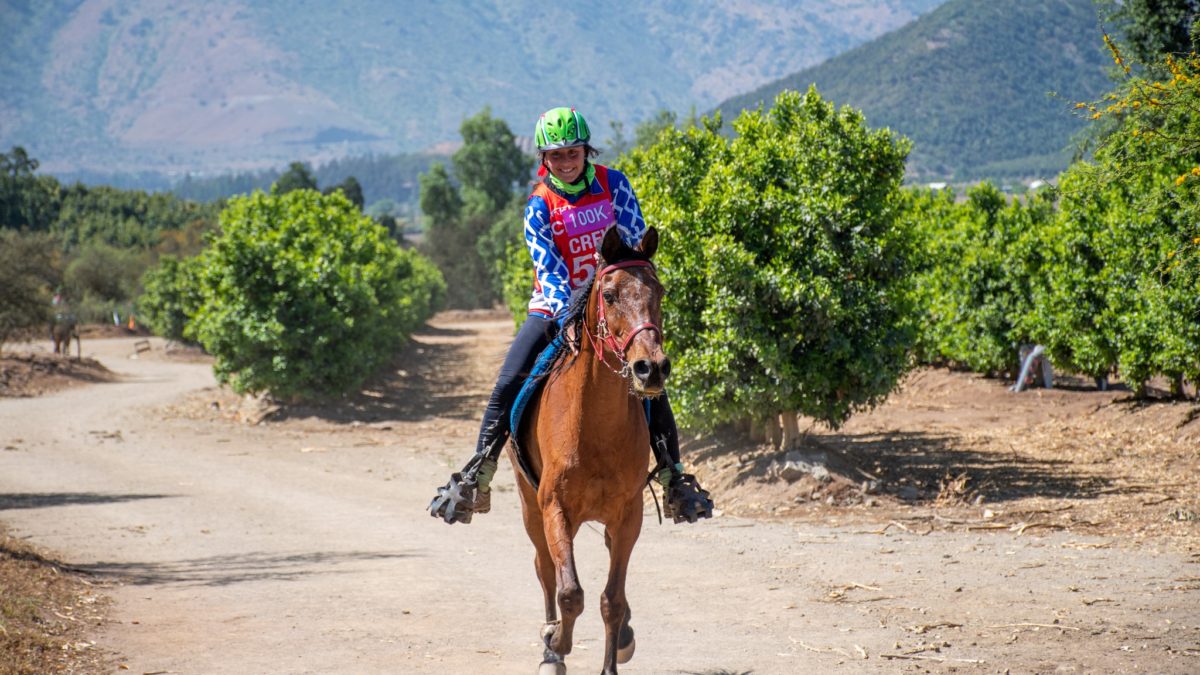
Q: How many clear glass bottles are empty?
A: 0